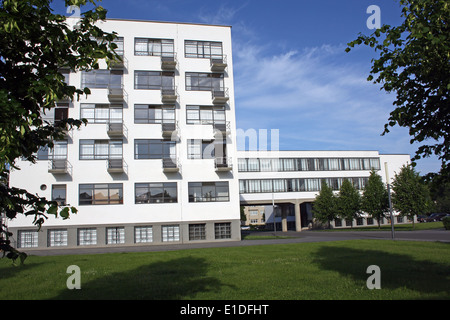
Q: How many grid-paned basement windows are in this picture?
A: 8